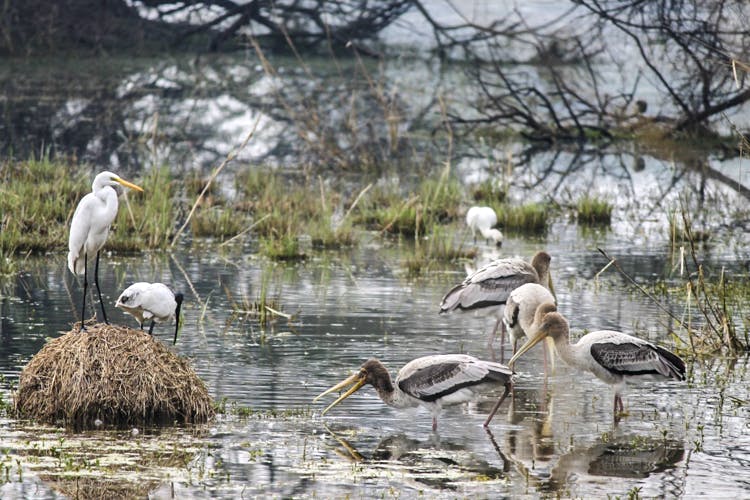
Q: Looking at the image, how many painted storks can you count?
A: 4